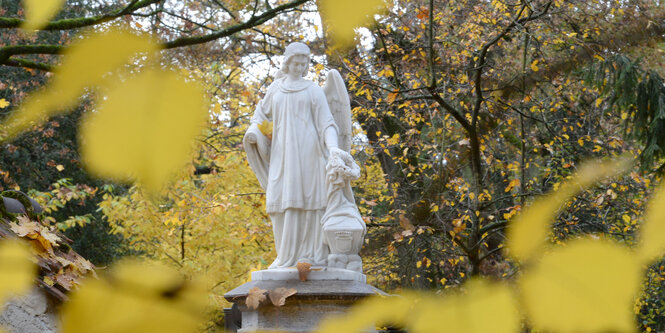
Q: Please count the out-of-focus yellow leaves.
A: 11